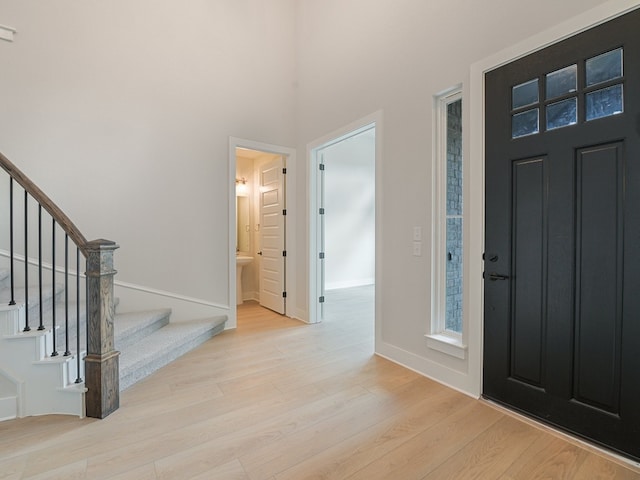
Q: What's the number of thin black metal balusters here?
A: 6